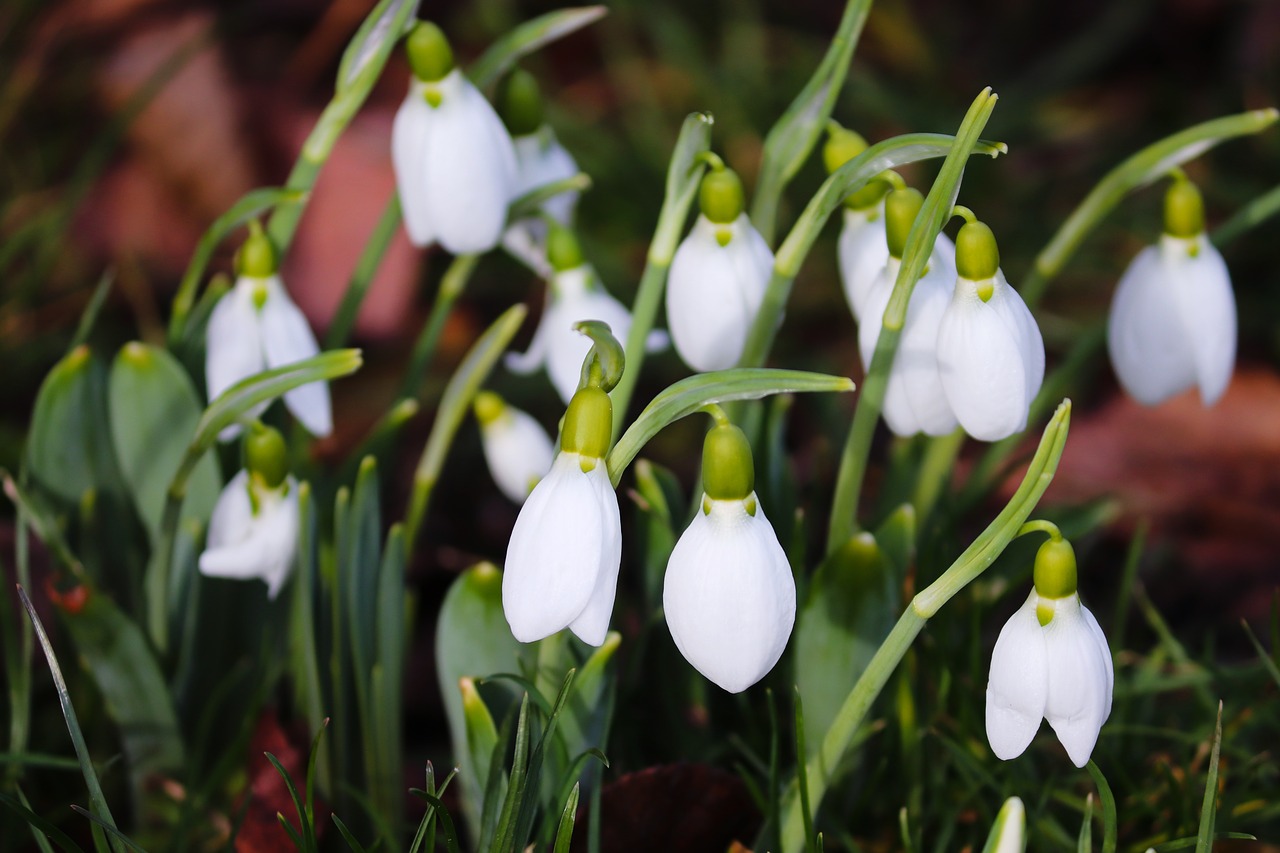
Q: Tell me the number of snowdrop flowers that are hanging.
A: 14